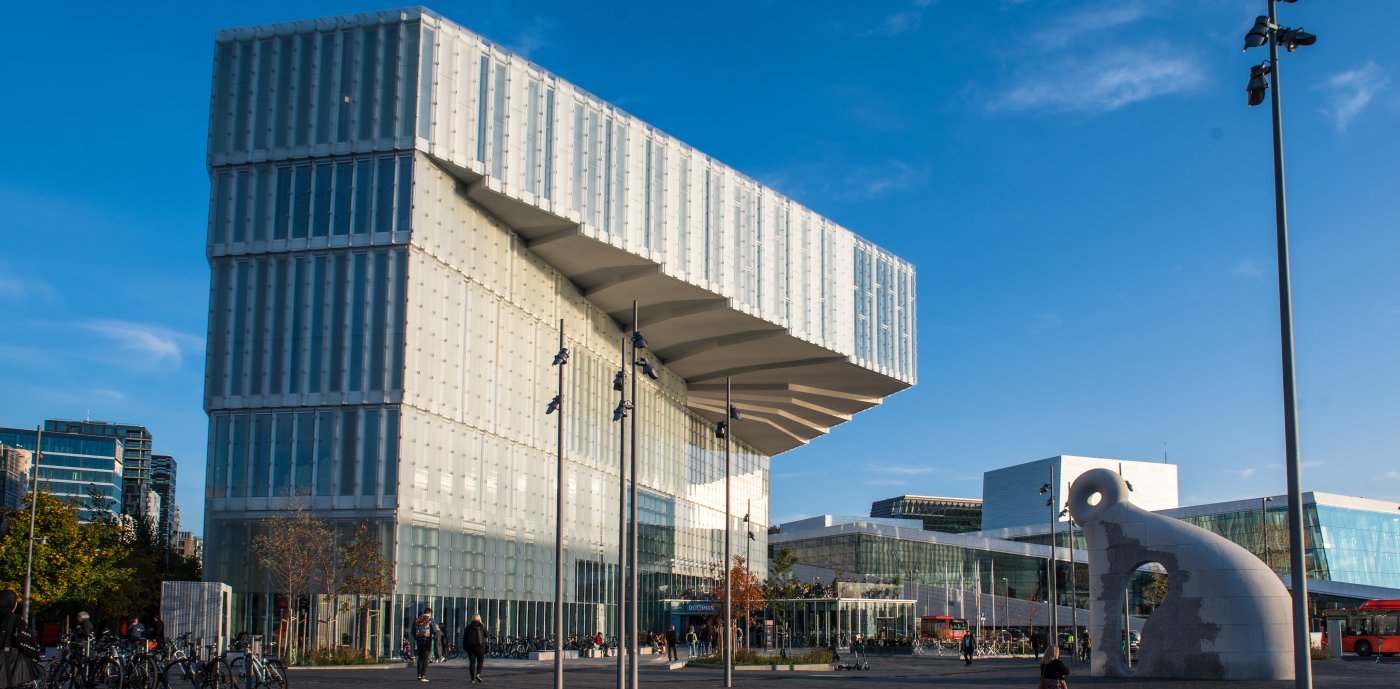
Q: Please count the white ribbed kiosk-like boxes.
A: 1